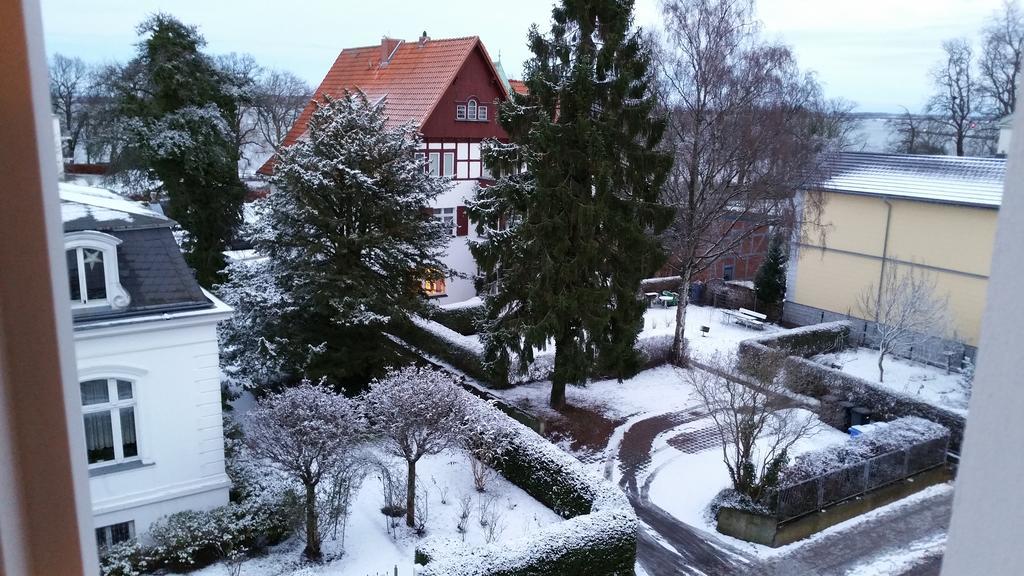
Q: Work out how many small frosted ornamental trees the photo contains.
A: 2